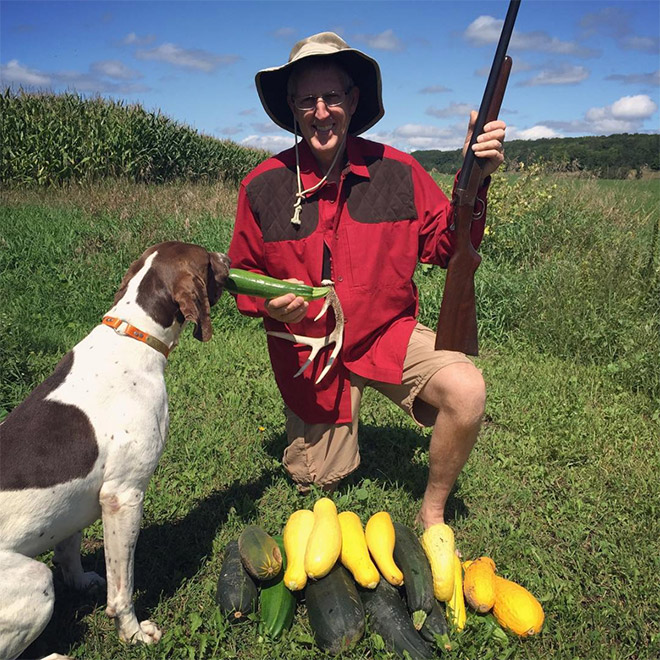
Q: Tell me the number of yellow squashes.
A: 8